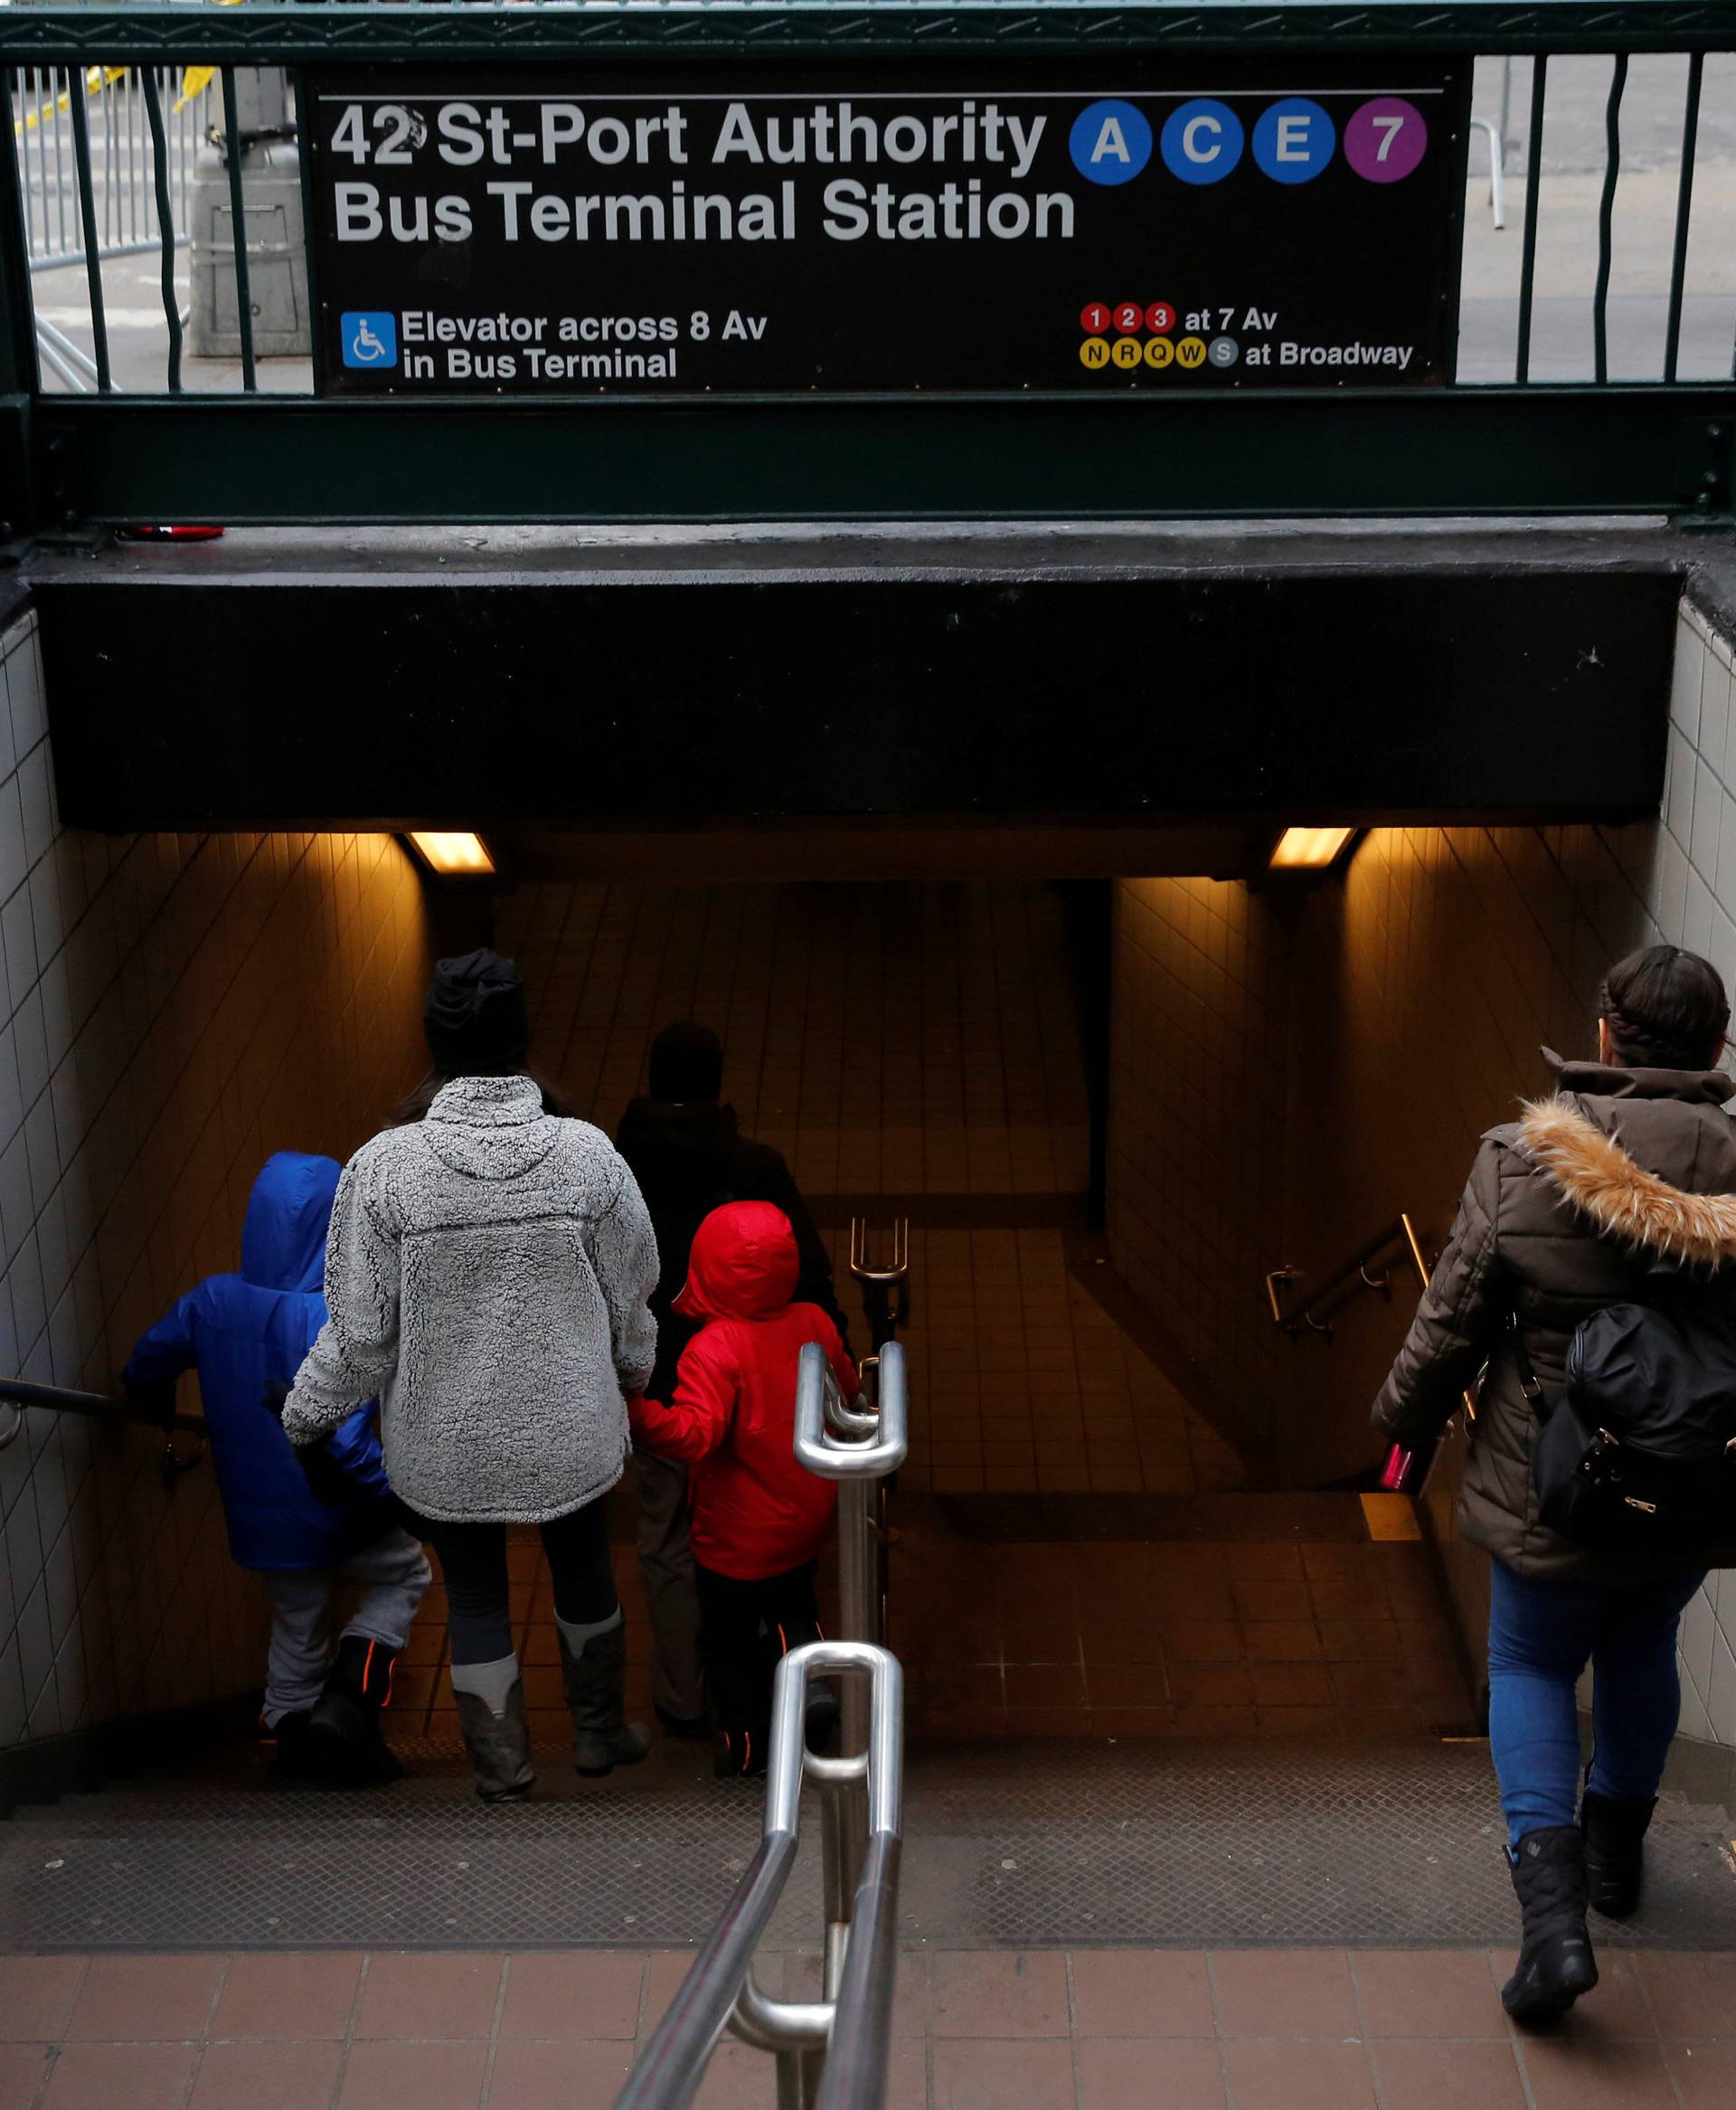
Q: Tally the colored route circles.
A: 12